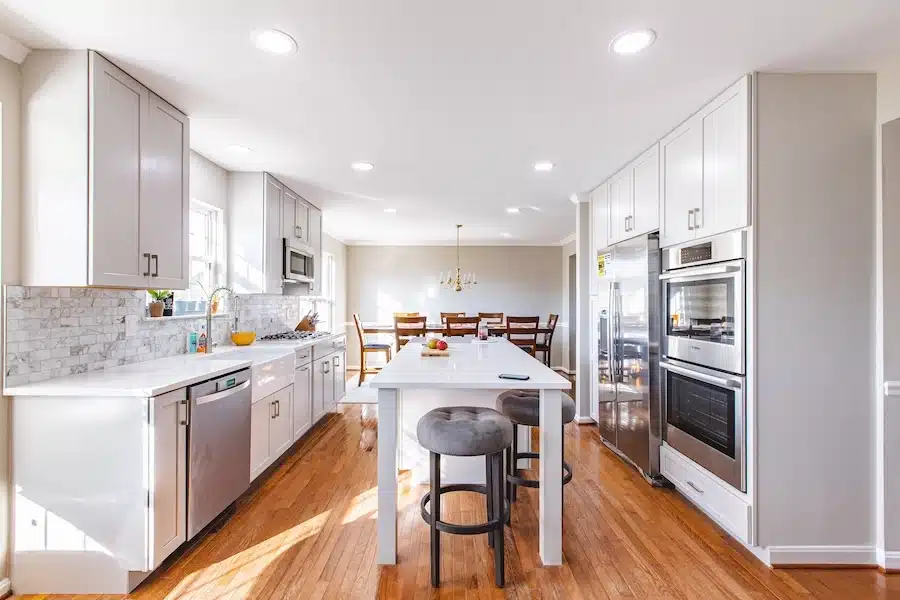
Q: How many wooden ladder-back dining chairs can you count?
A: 8